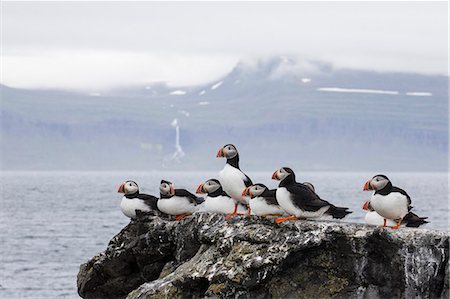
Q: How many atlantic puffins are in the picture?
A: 9